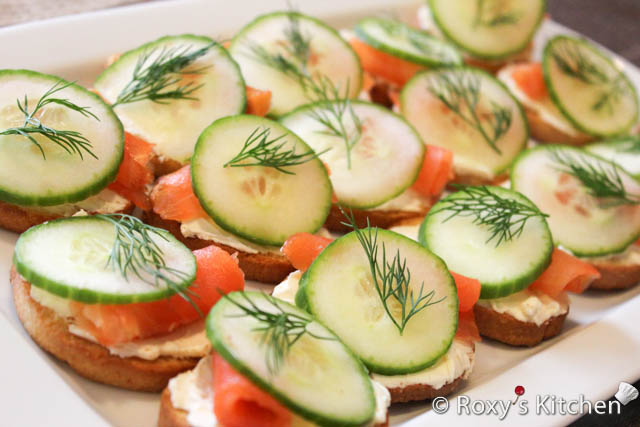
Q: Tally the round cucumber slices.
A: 15